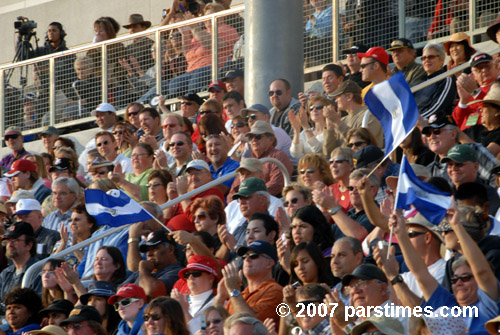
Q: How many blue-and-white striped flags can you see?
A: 3